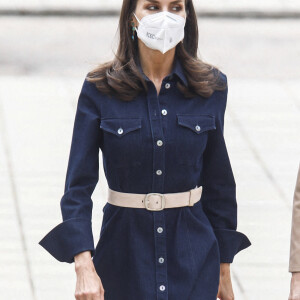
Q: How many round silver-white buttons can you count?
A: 9